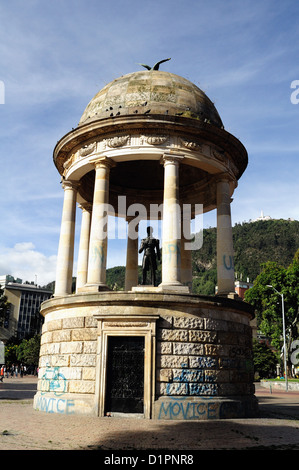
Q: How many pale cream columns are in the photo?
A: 7